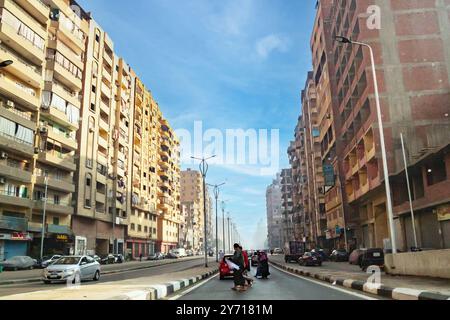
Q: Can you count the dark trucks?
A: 1